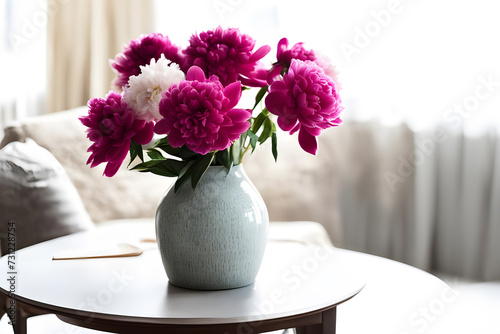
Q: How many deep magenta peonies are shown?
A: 6